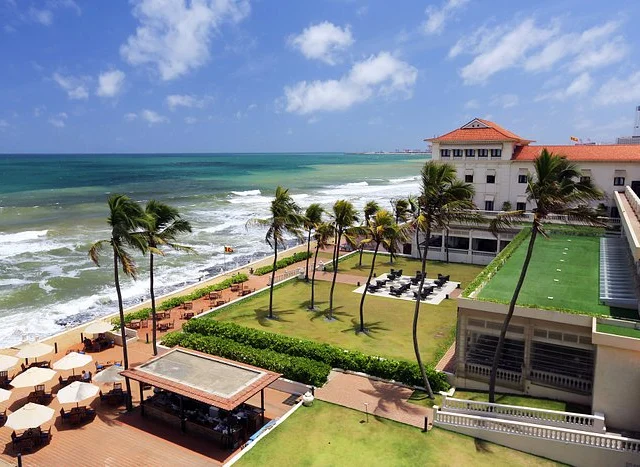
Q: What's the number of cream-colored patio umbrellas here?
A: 9